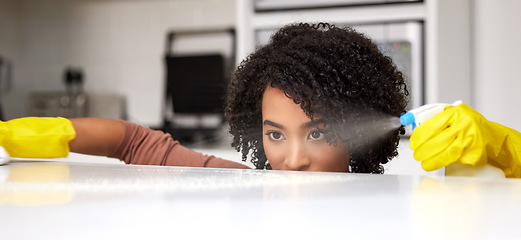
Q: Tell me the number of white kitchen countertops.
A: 1